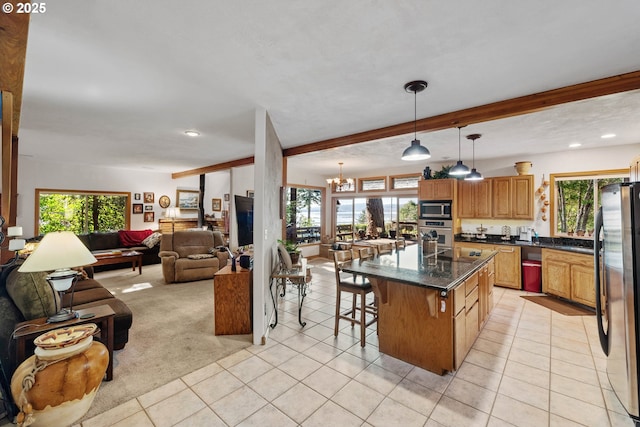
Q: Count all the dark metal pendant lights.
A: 3